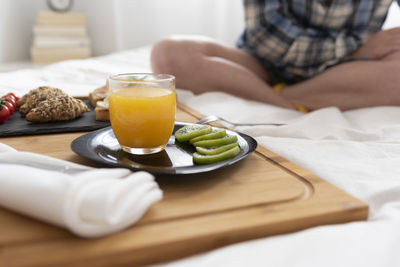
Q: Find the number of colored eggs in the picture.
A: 0